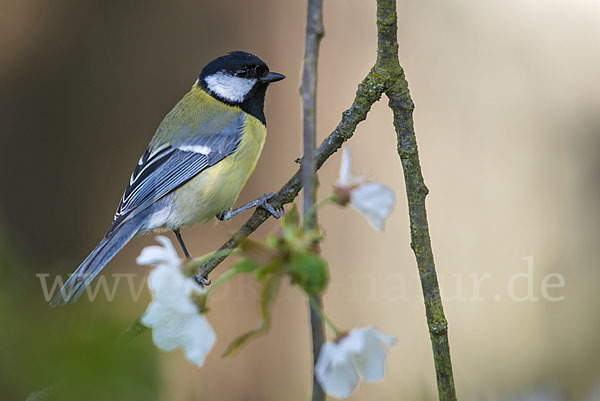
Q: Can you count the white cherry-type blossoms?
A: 4